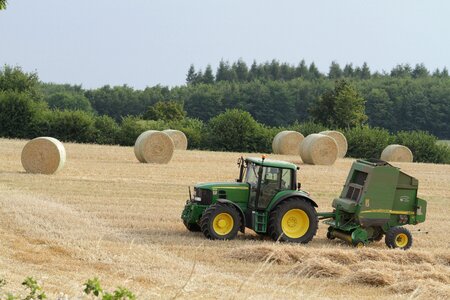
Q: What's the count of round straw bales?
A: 7